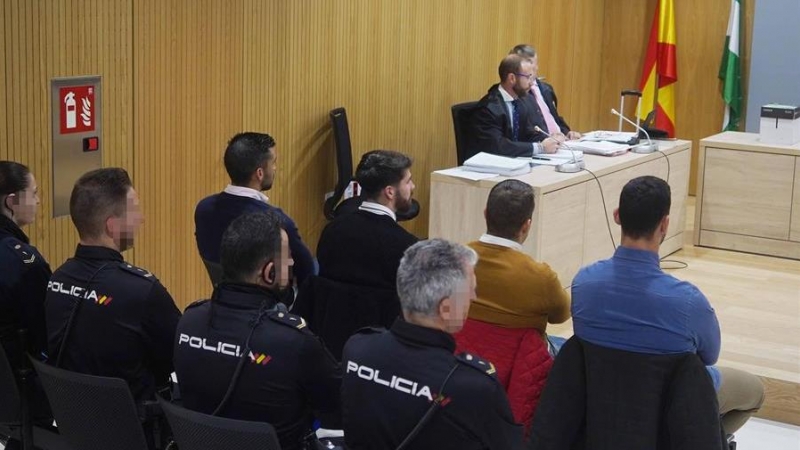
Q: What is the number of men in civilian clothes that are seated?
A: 4